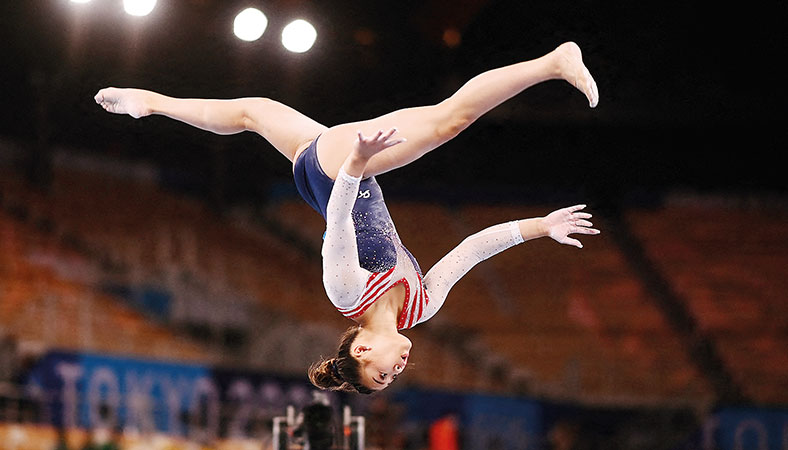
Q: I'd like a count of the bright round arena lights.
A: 4